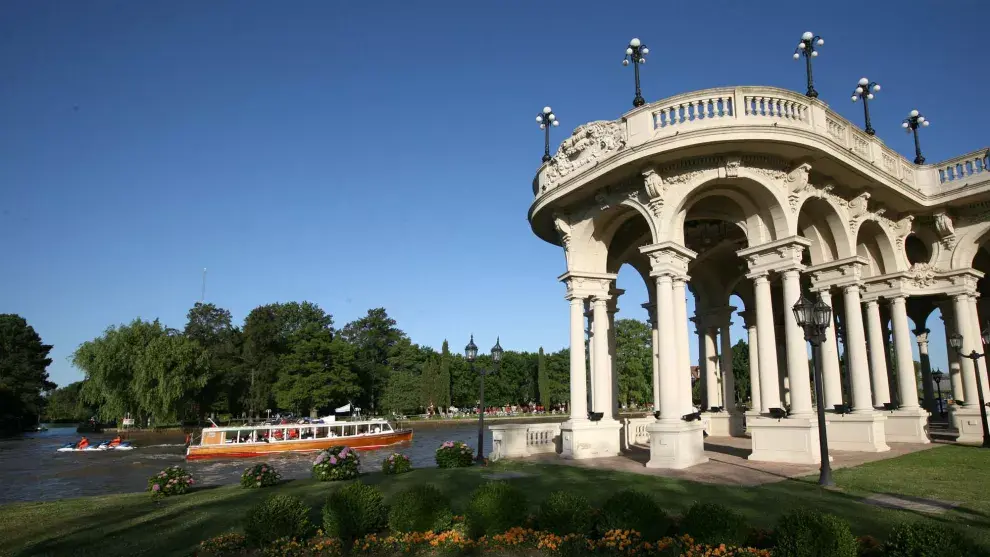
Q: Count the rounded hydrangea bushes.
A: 5